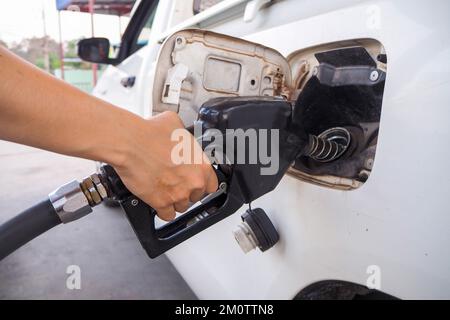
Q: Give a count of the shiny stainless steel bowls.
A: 0